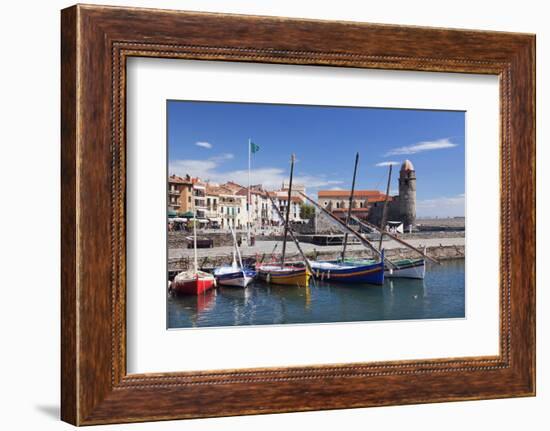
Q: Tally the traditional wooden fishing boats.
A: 5